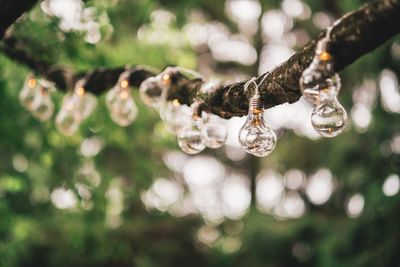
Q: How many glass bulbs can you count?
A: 13